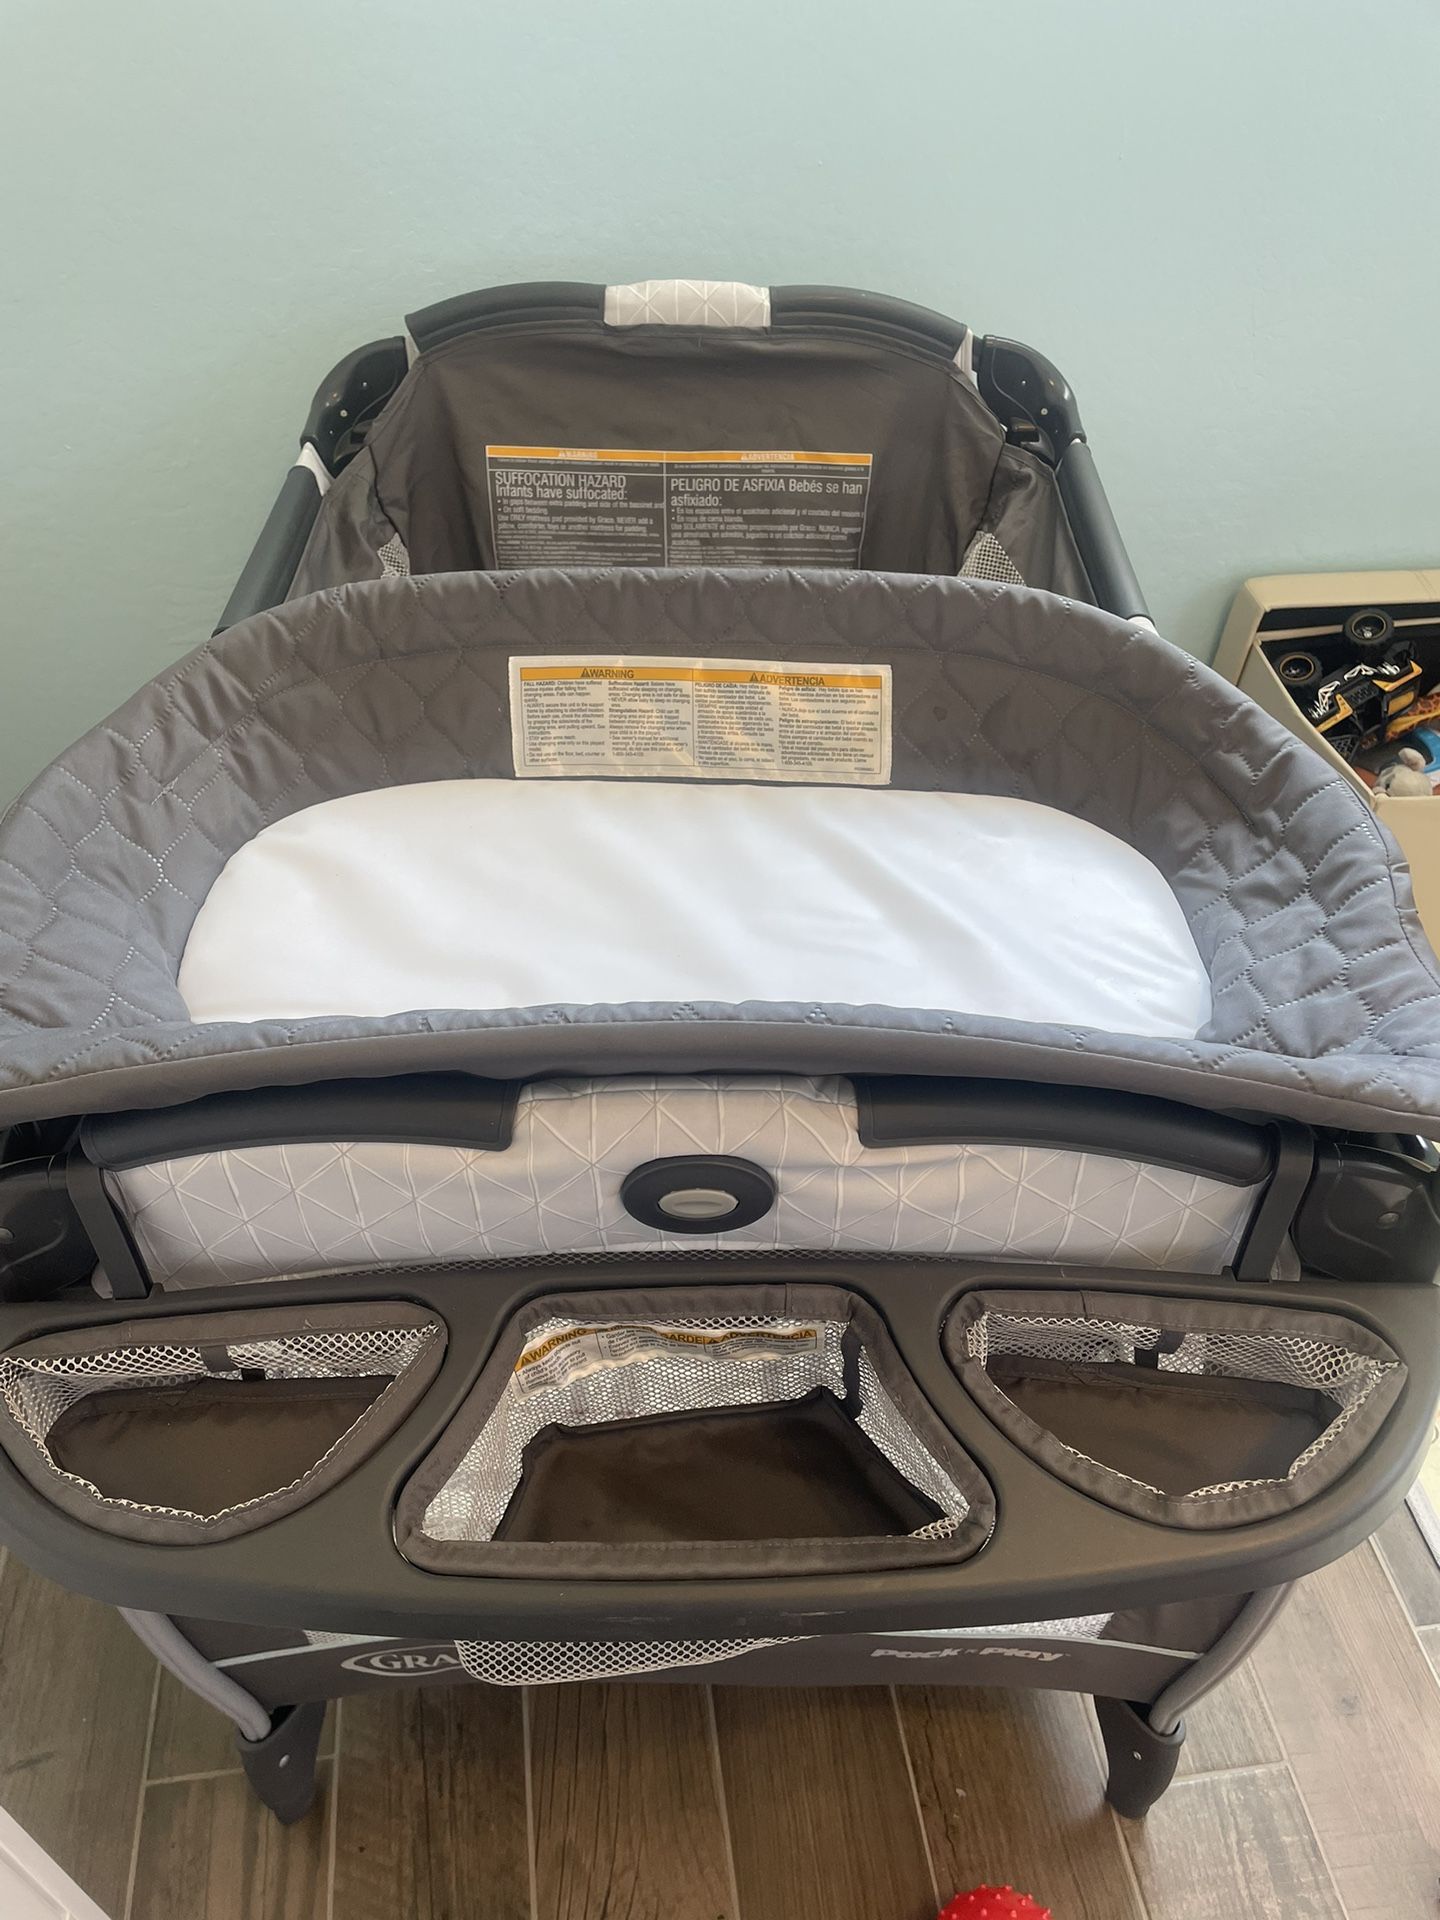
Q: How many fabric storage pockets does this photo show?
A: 3